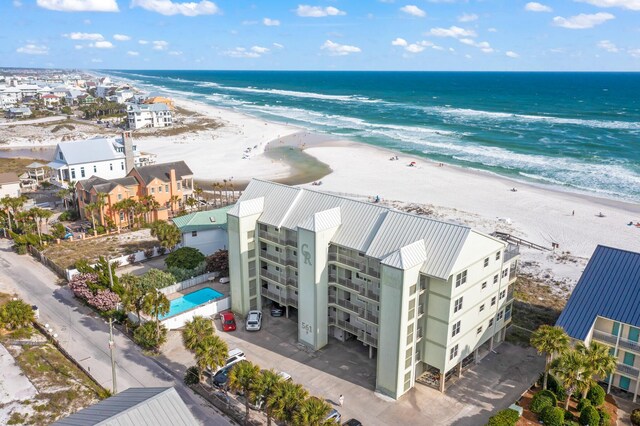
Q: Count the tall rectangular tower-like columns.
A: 3